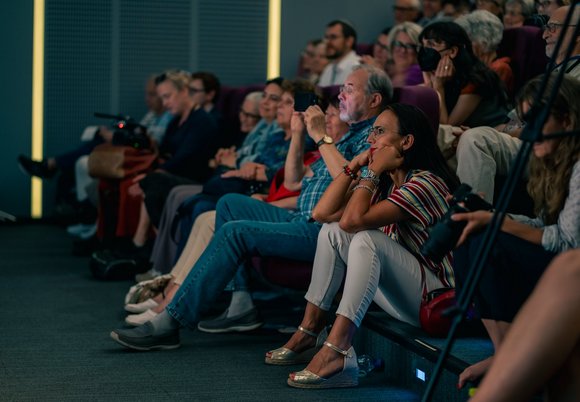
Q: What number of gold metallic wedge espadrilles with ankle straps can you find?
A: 2